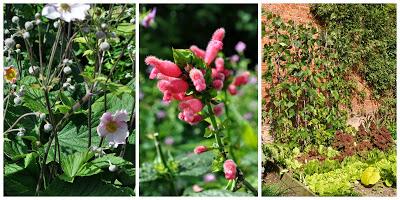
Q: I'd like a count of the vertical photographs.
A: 3